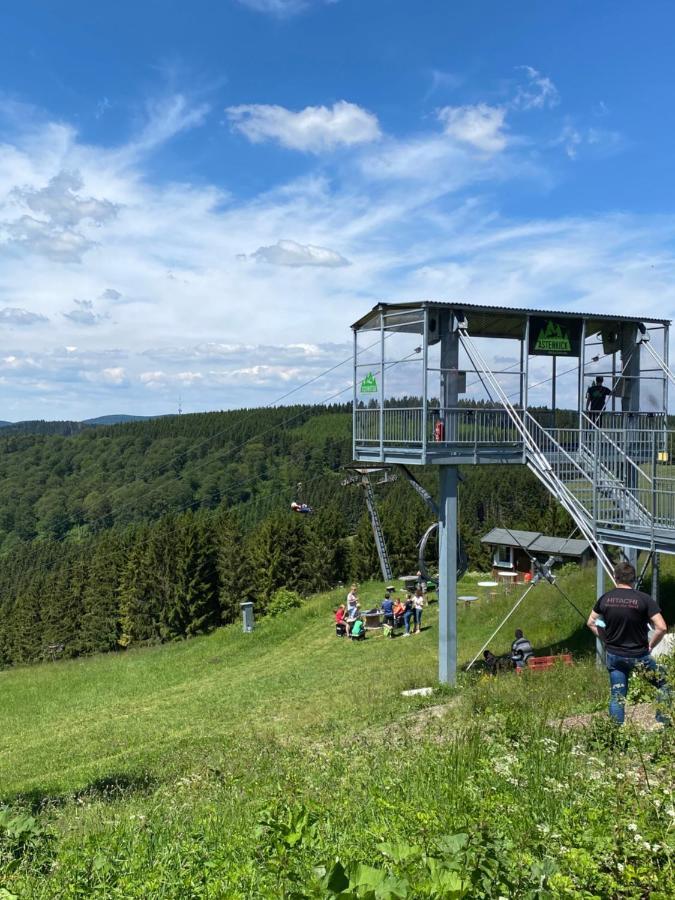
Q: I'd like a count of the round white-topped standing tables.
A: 3